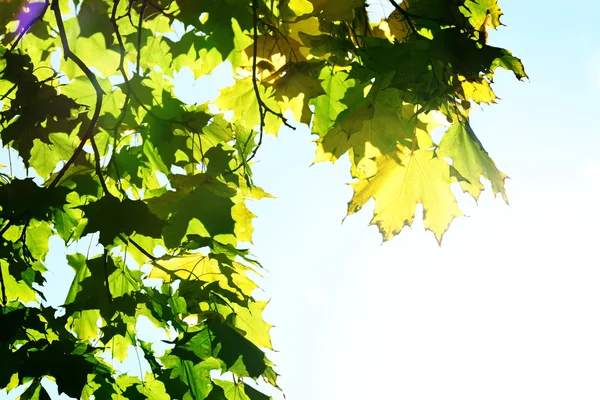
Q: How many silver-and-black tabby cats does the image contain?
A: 0